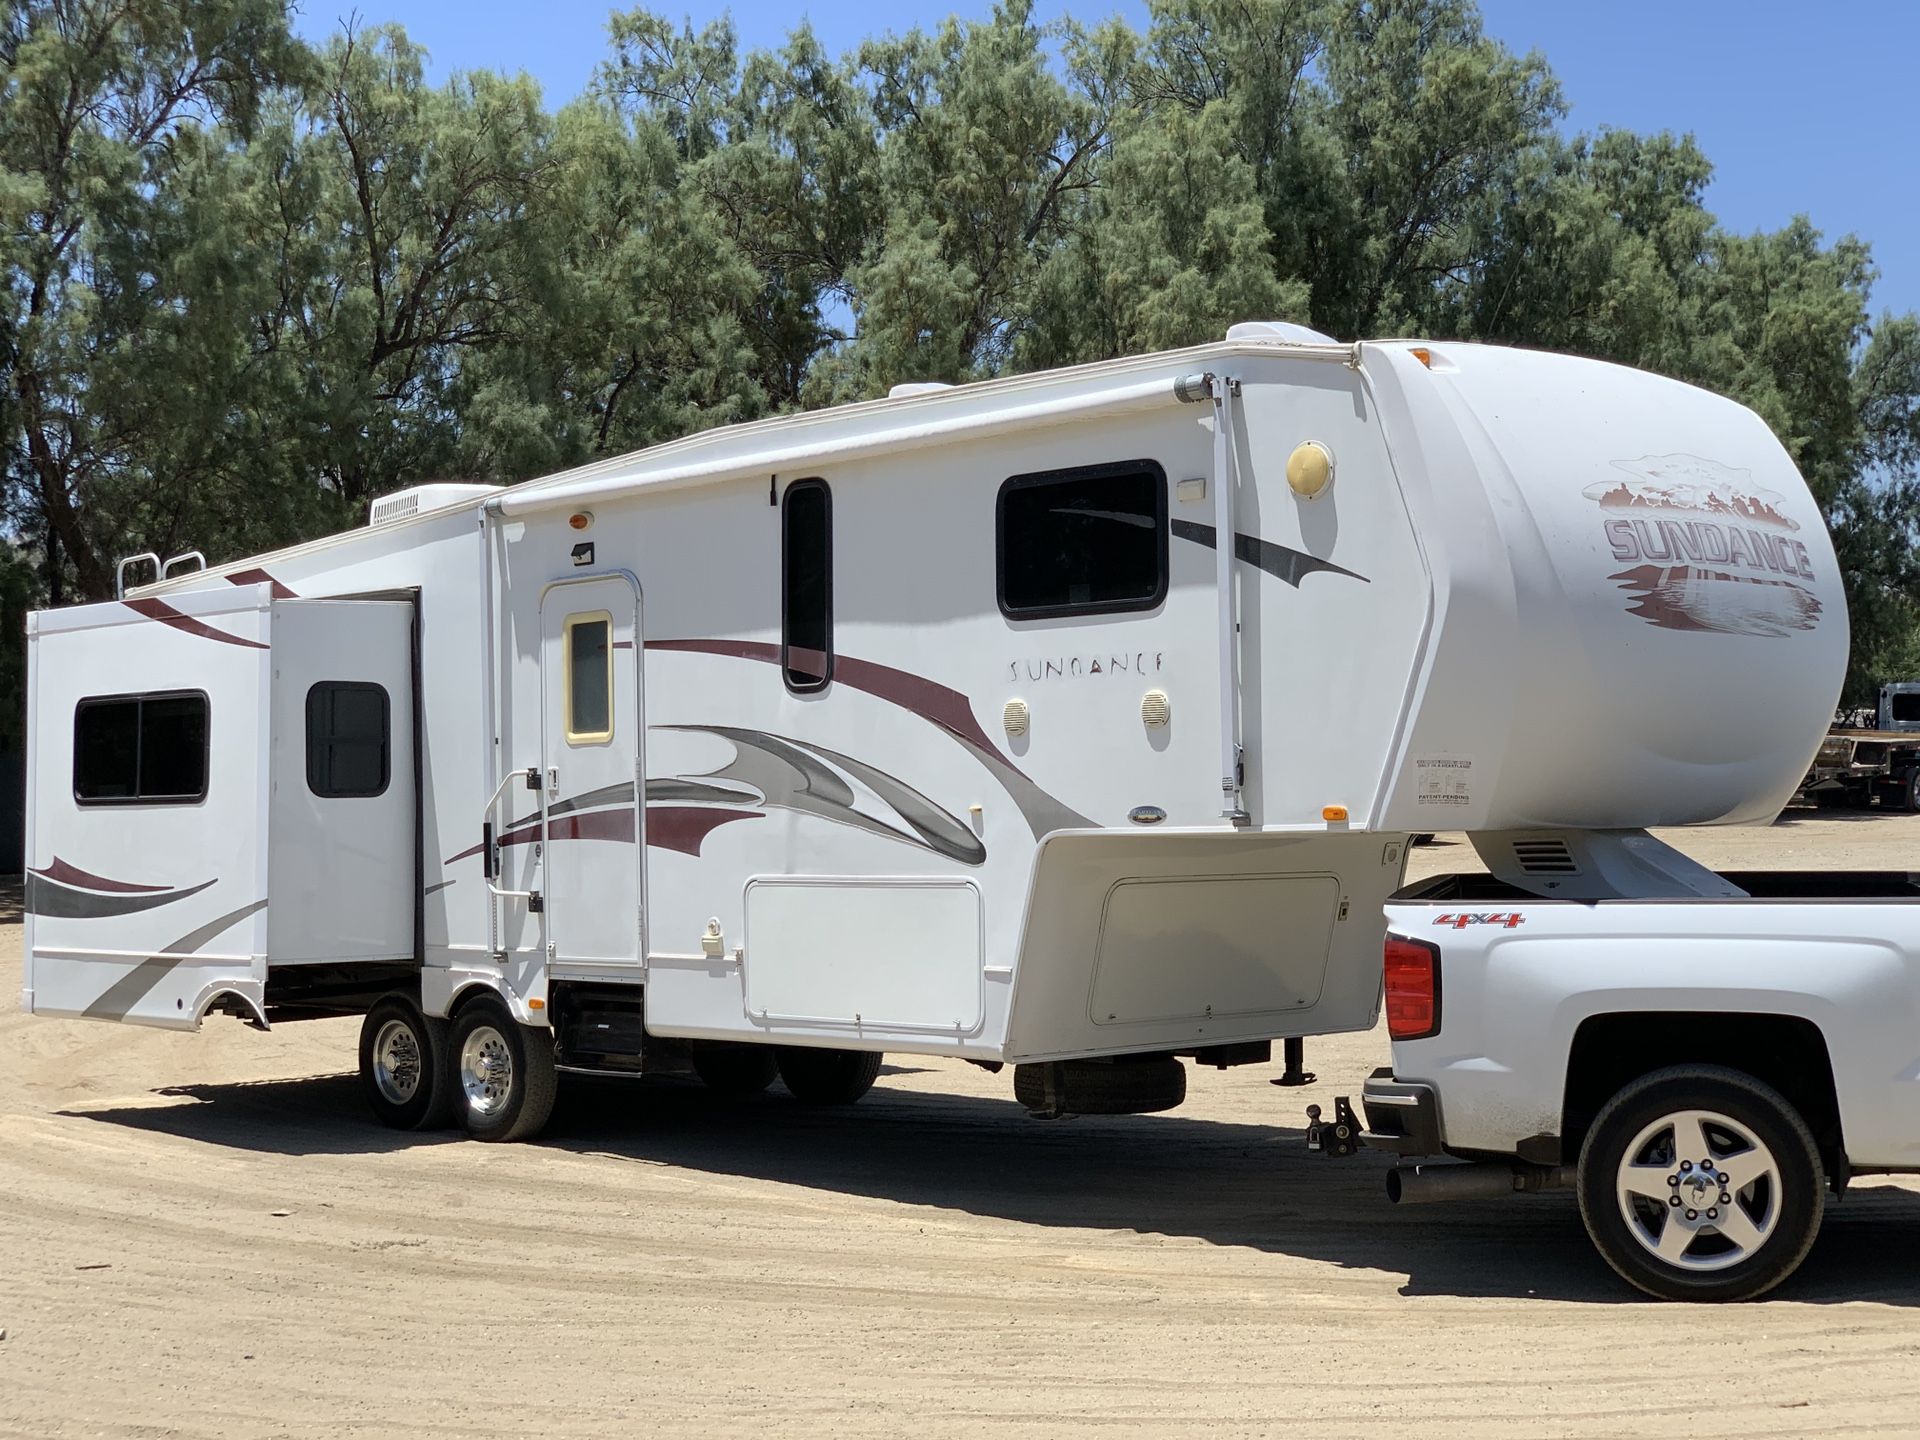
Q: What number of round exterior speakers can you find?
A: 2